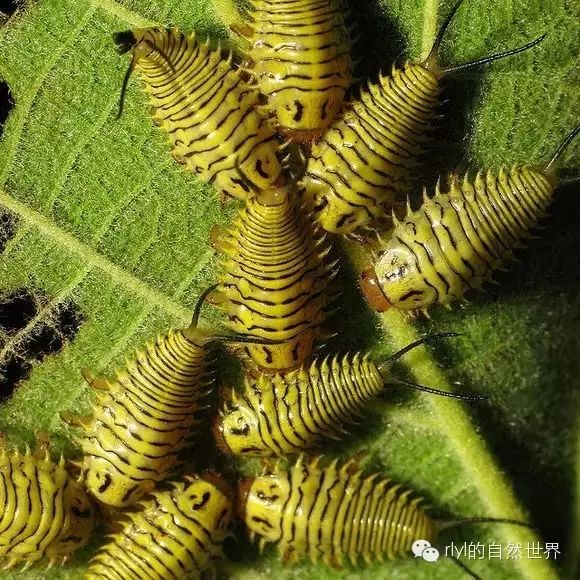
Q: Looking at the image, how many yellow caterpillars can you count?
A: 10